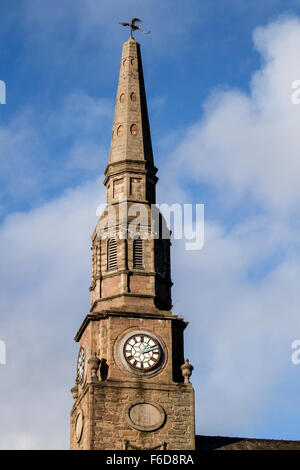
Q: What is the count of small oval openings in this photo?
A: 6